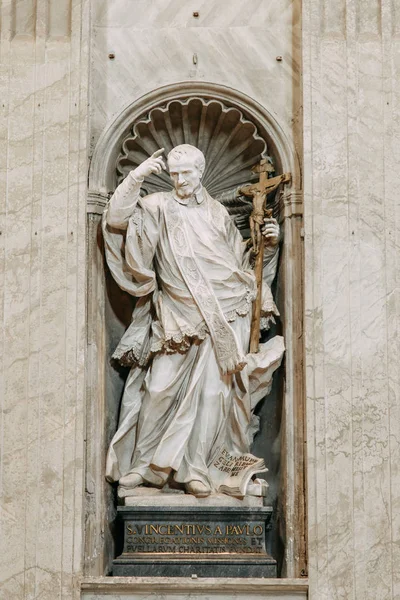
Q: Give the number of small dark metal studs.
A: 3